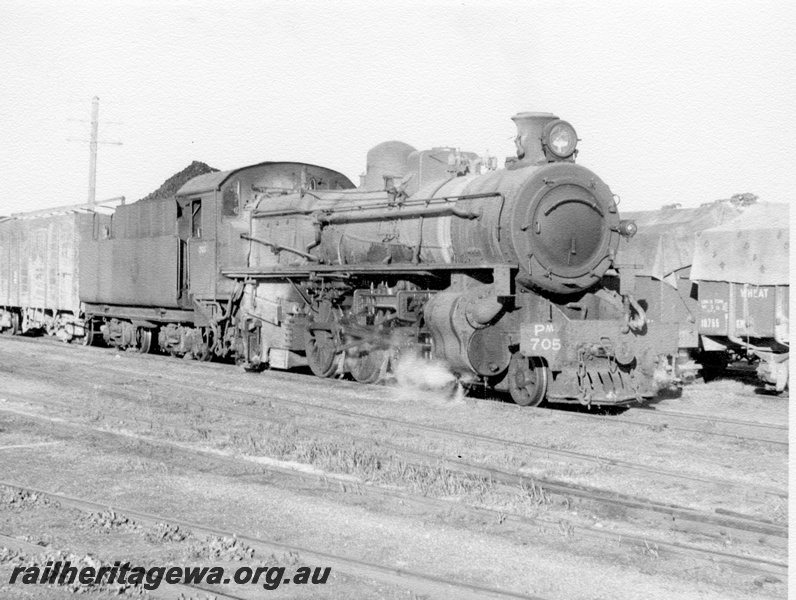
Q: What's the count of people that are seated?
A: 0